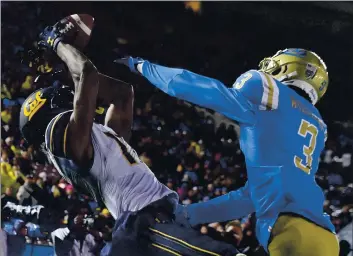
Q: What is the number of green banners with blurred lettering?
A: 0